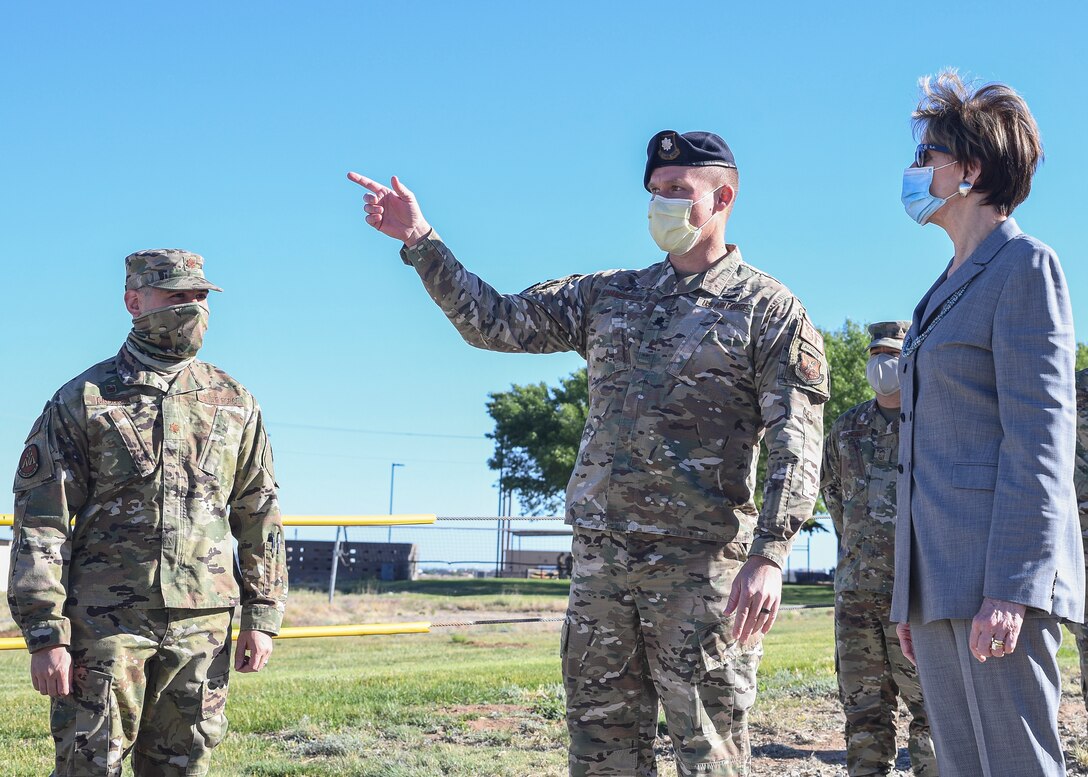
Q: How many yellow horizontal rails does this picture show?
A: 2